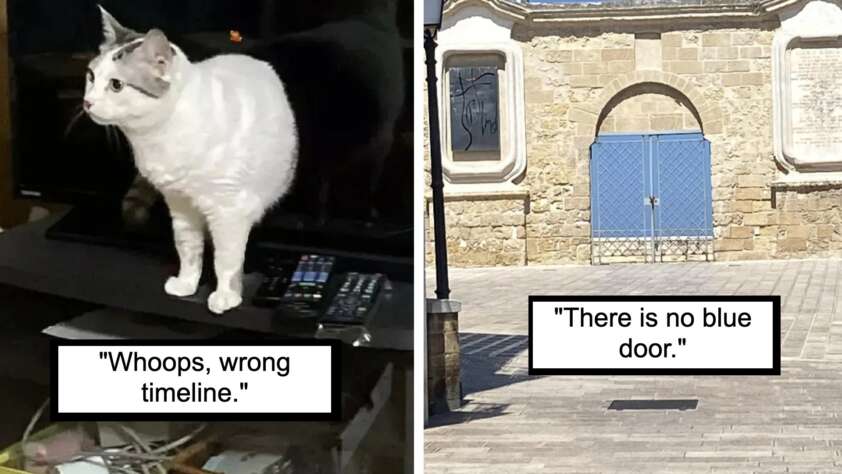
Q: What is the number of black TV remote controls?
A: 3